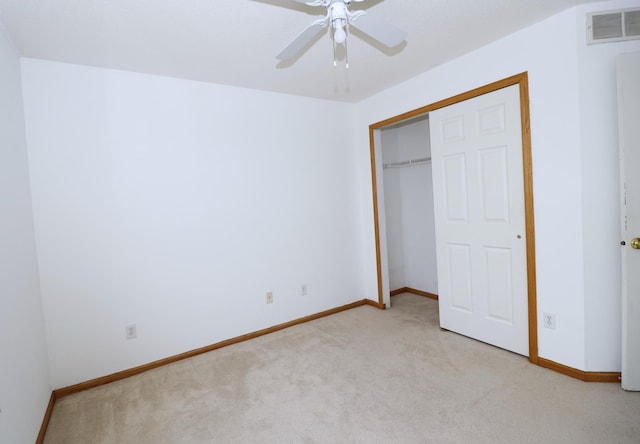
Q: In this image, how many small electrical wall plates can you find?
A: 4